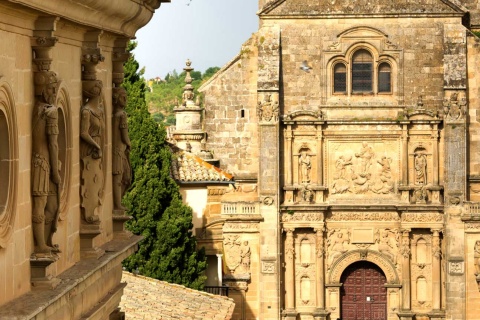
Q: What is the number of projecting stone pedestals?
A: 3